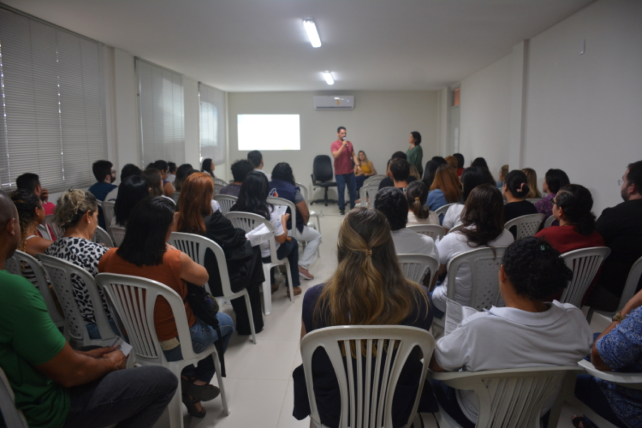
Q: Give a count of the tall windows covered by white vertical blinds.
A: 3